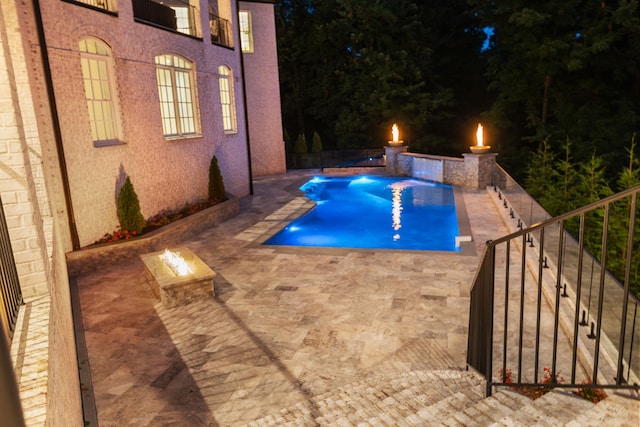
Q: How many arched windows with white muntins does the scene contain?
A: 3